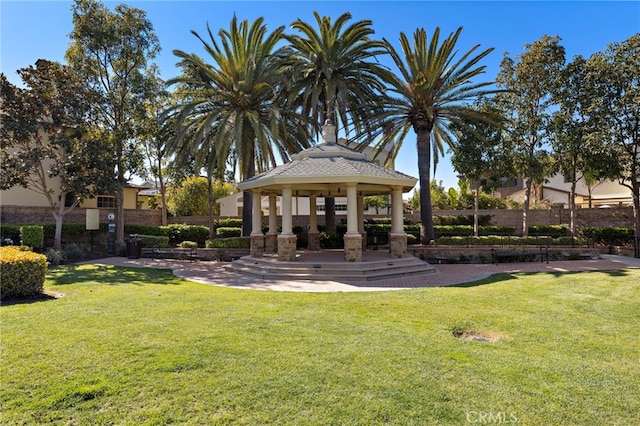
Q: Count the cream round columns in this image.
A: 7